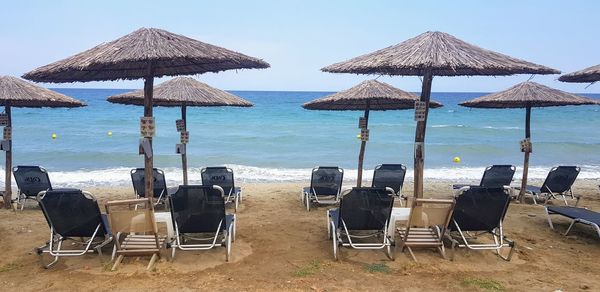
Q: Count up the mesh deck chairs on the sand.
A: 12